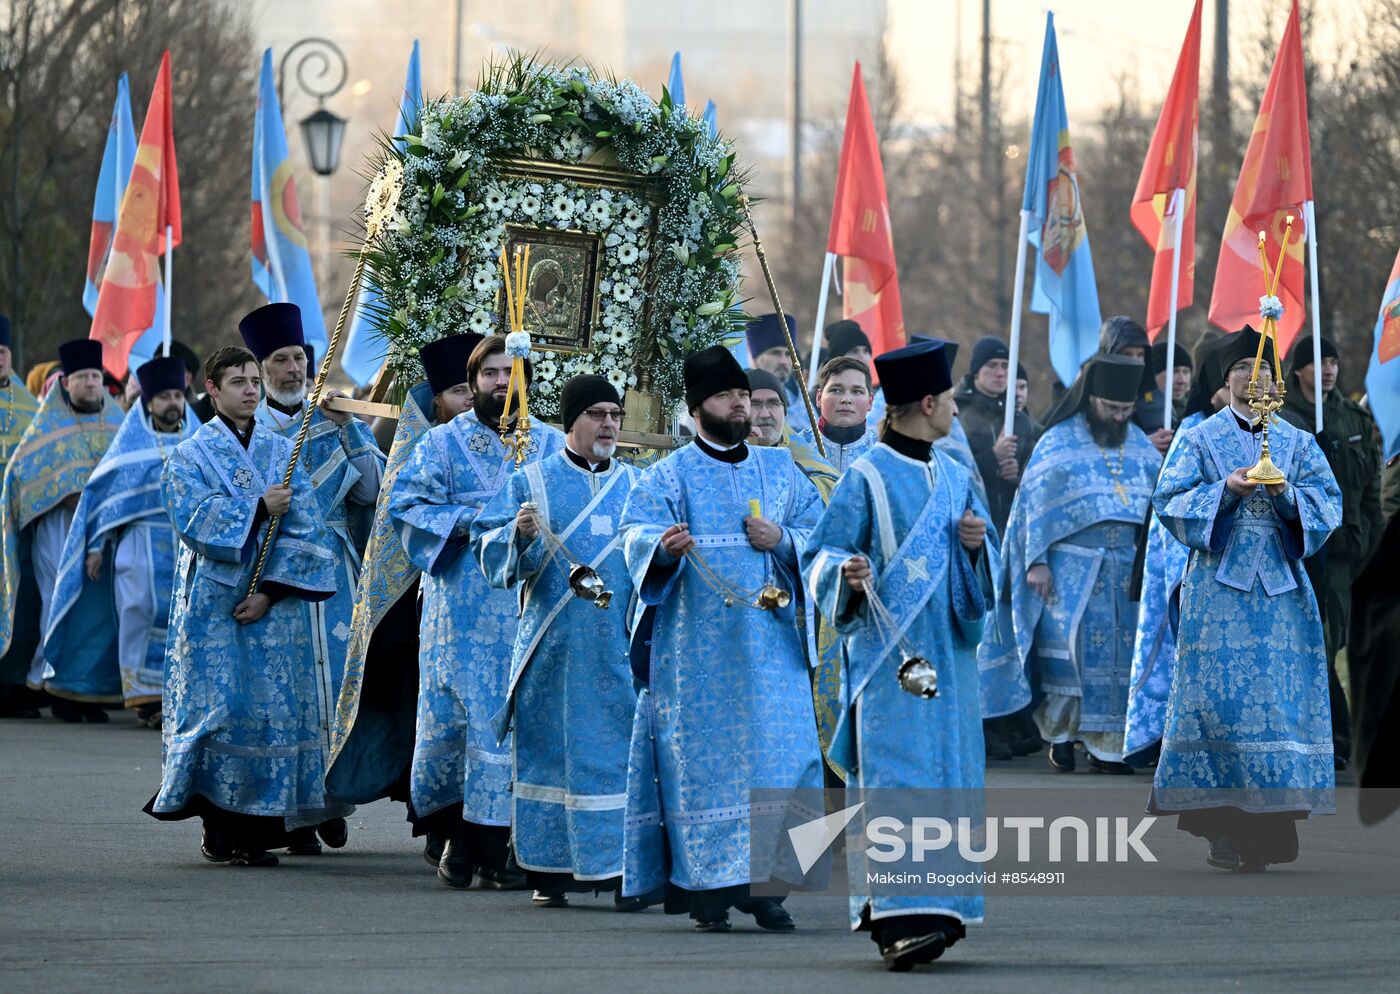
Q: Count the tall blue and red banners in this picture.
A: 11